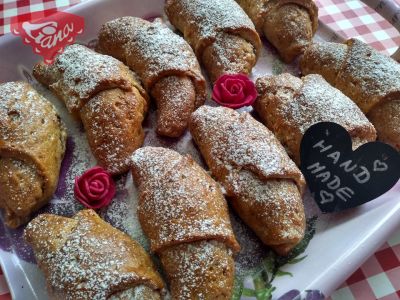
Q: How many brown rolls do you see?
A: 10